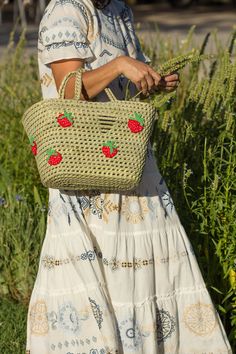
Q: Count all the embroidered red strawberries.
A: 5